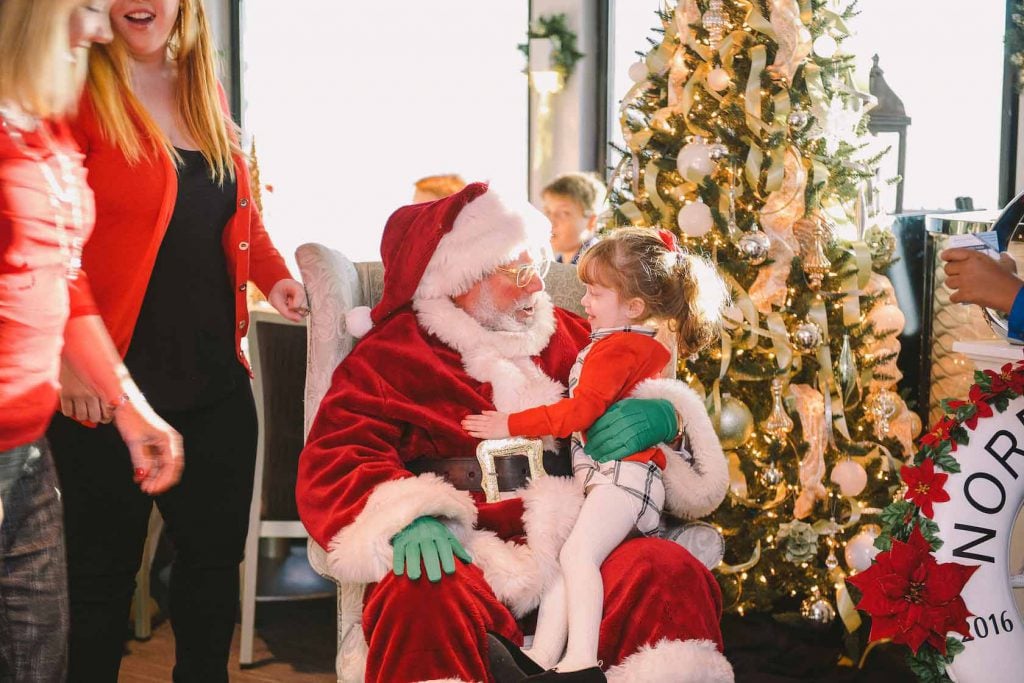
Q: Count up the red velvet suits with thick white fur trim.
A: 1